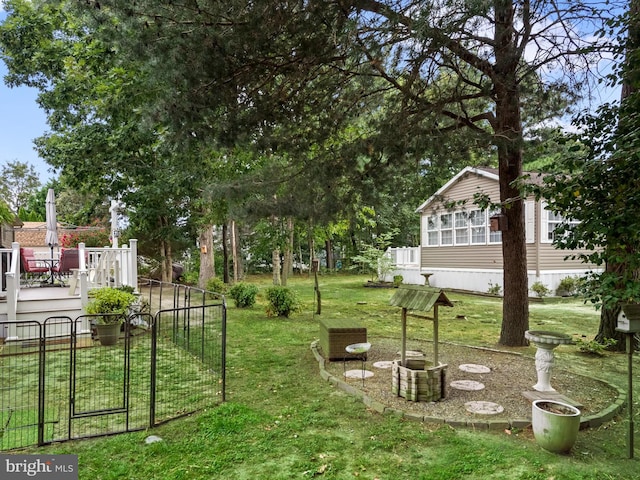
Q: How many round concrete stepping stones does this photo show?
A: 6